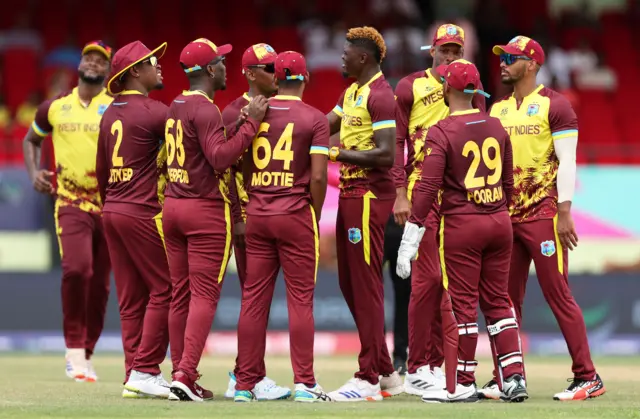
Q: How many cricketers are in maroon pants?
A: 9